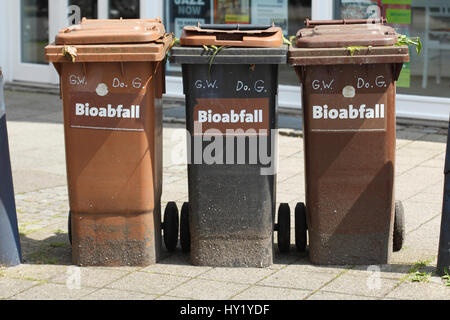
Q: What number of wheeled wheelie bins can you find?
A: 3